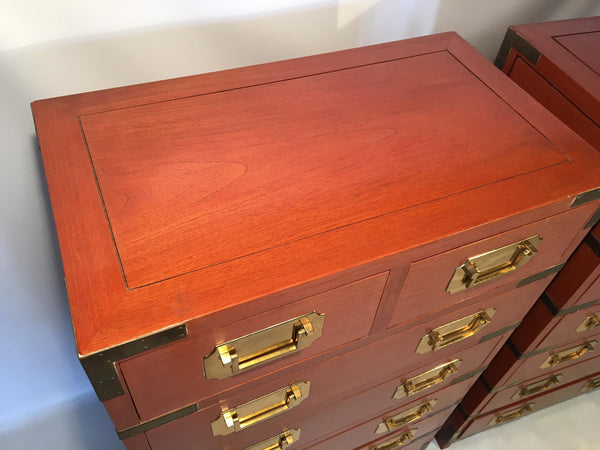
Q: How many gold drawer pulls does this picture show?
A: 13